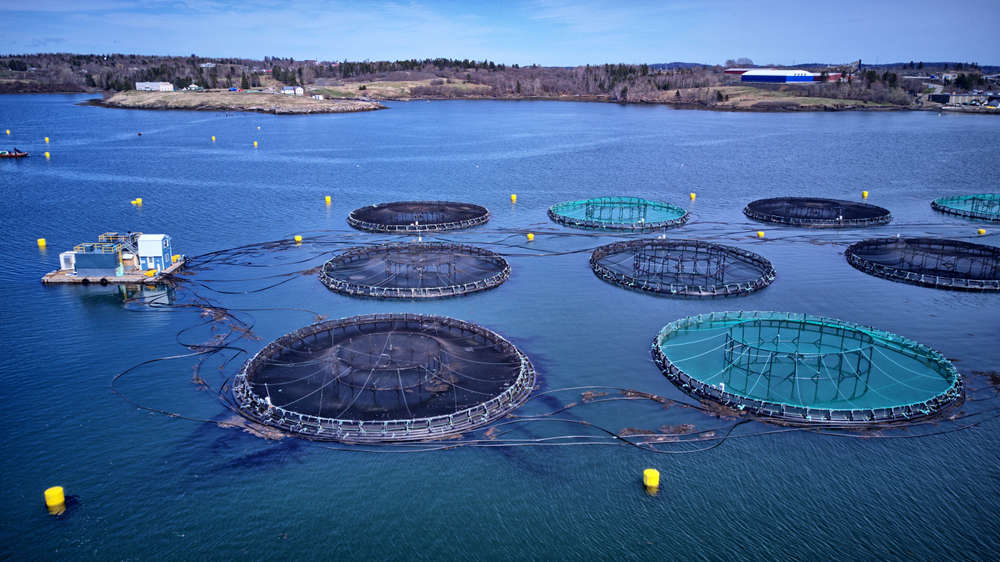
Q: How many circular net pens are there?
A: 9